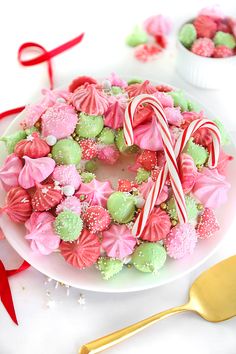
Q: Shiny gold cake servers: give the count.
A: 1